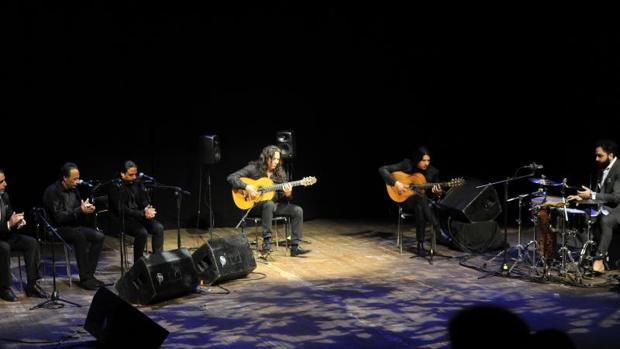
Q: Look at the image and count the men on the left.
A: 3